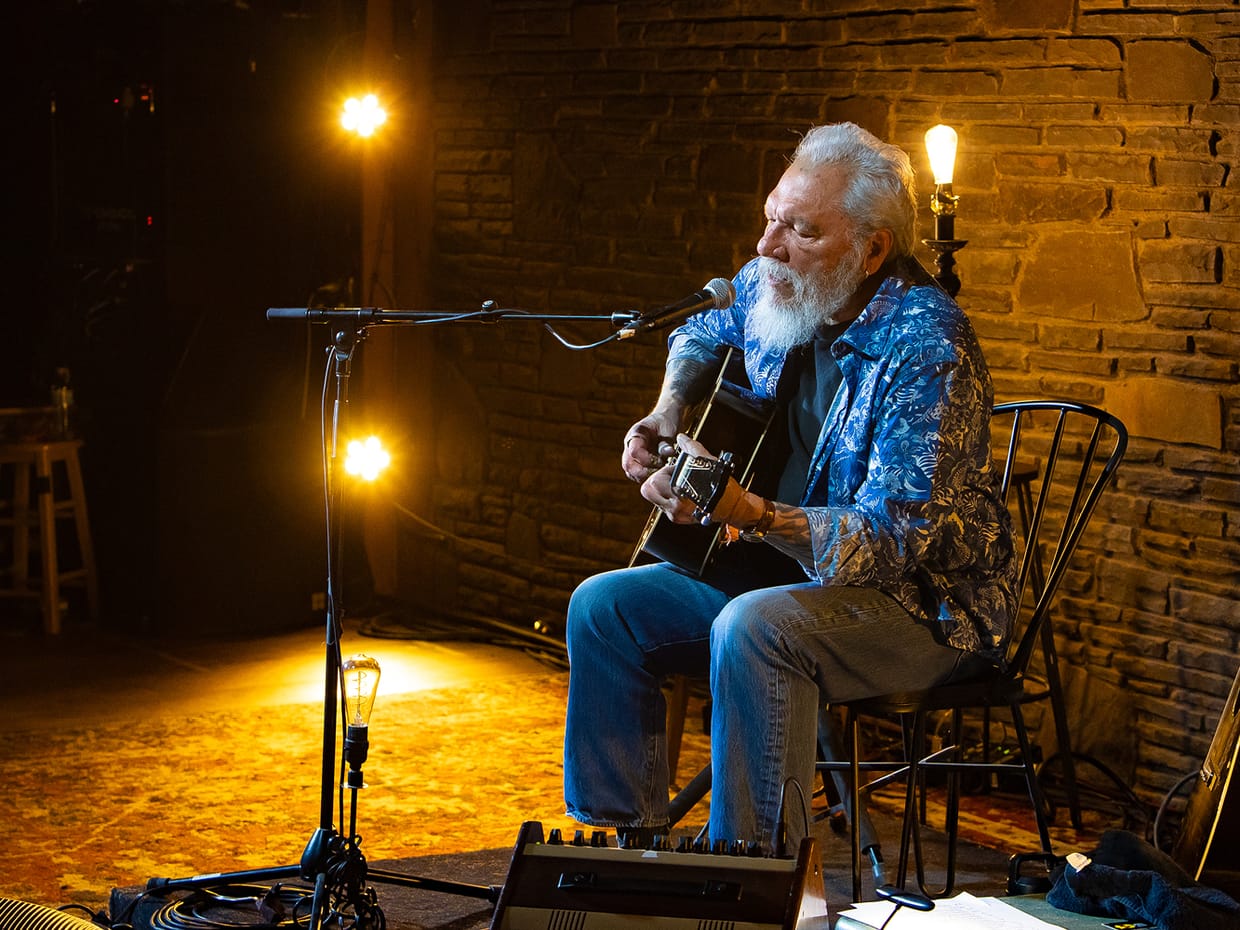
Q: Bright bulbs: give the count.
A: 3